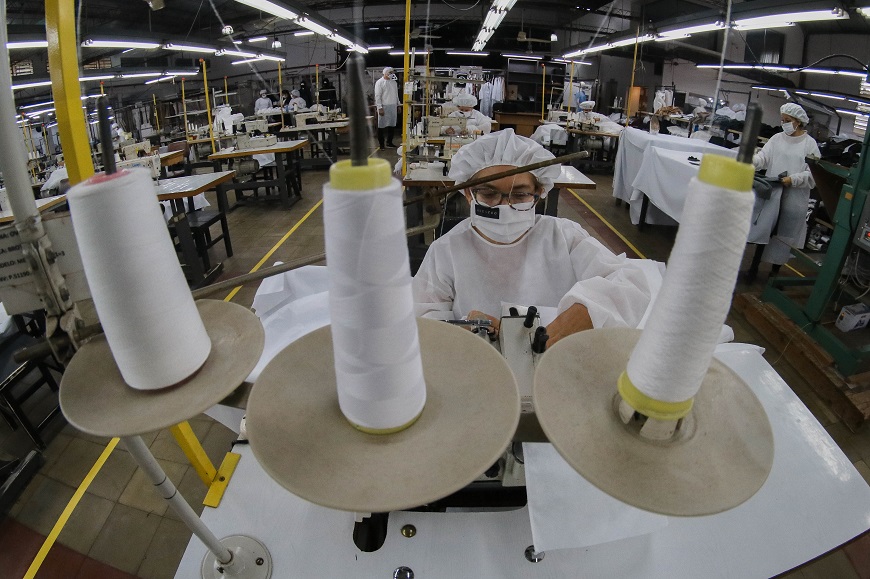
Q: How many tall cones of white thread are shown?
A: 3